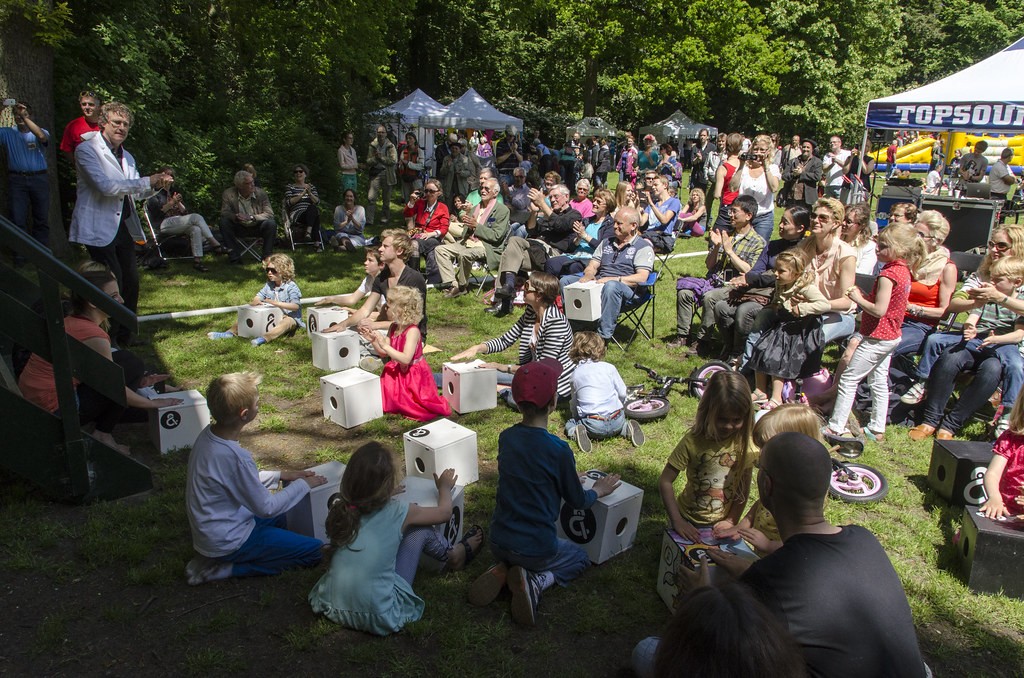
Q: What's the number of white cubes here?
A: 11